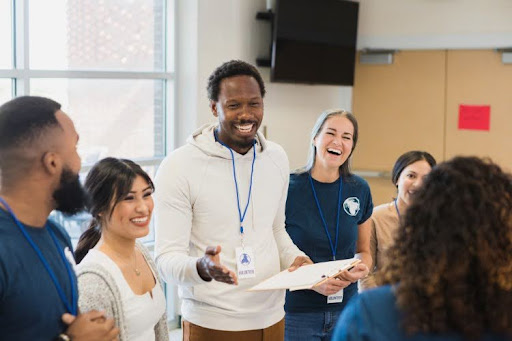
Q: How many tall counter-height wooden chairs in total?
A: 0